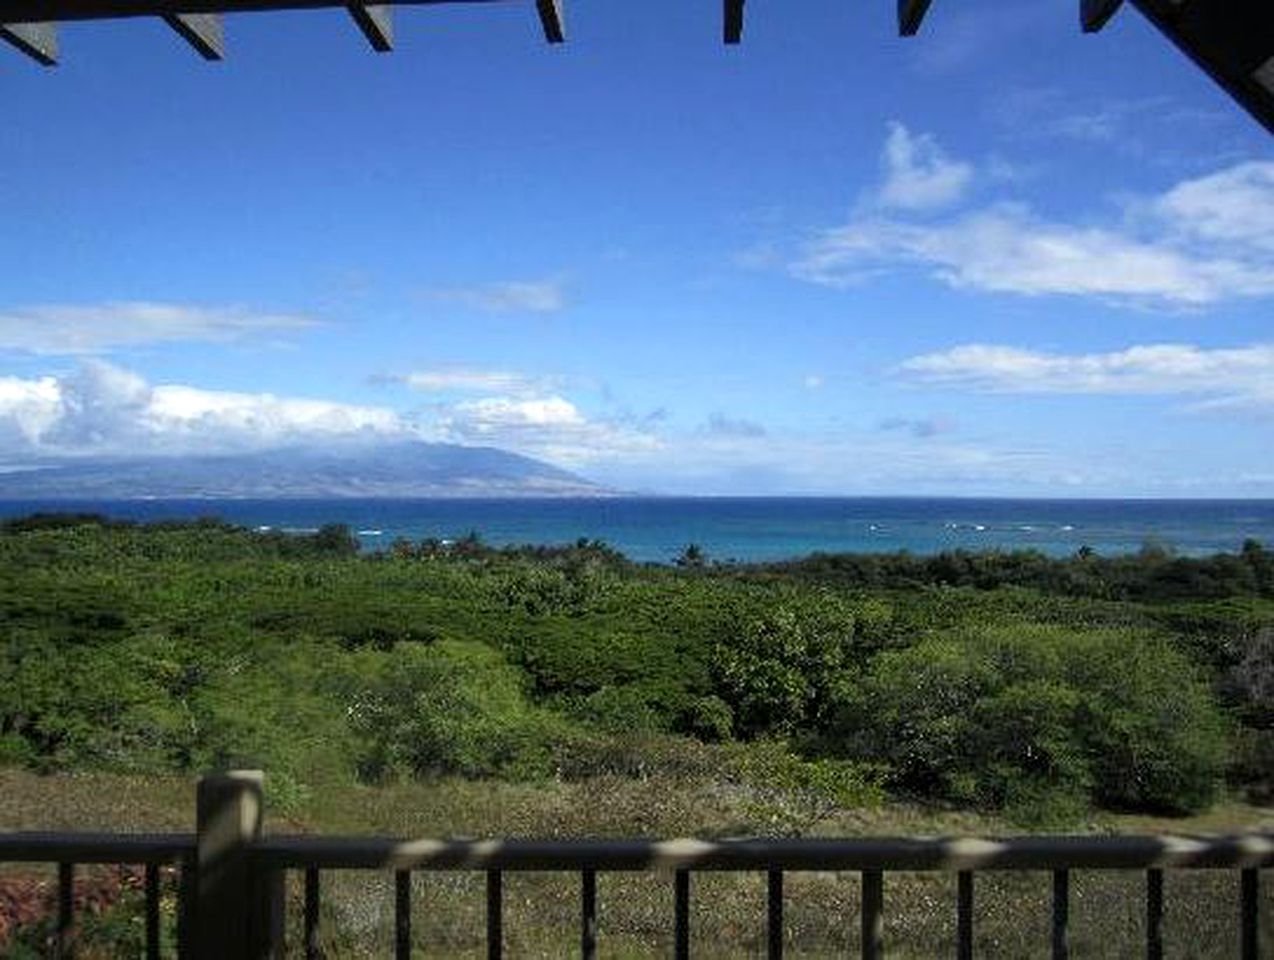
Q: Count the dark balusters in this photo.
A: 13